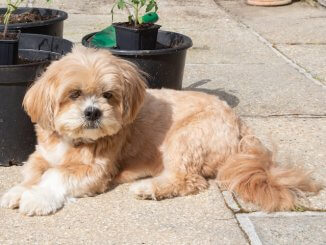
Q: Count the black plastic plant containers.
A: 5